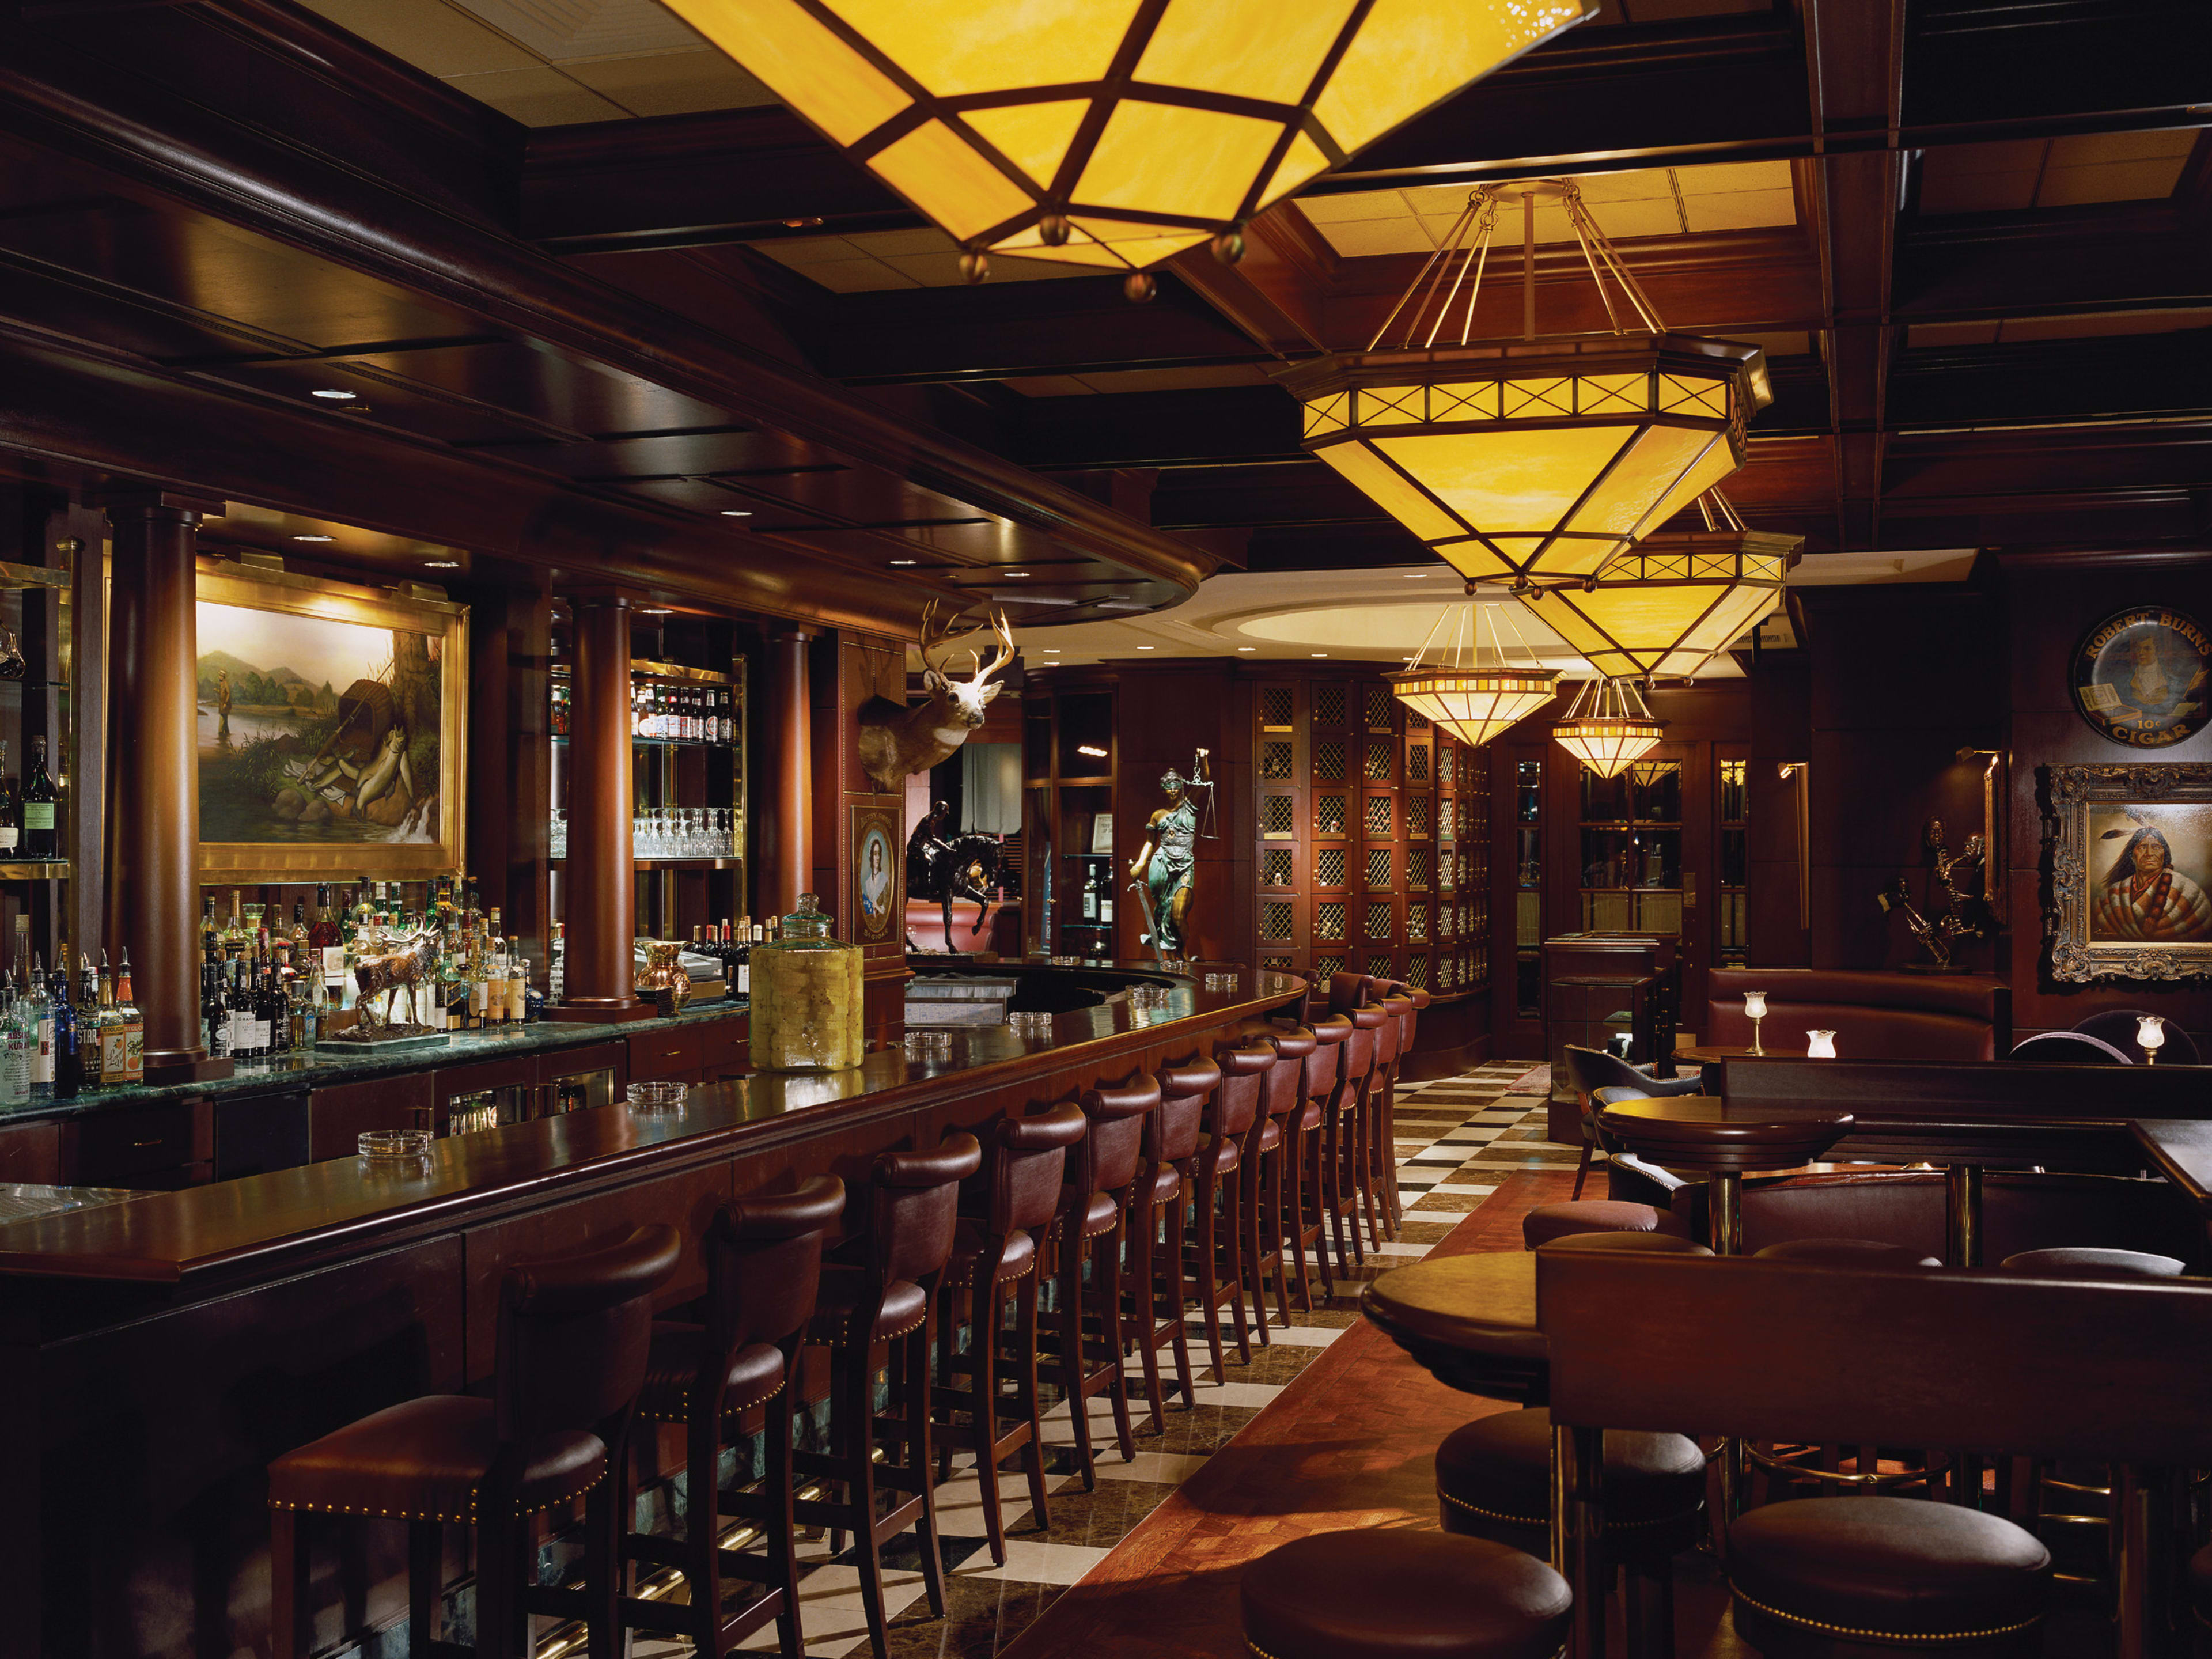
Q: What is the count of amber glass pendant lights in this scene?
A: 5